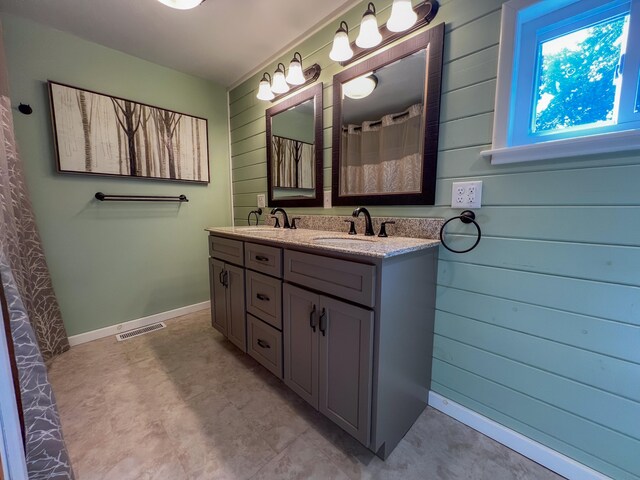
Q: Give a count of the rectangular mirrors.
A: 2